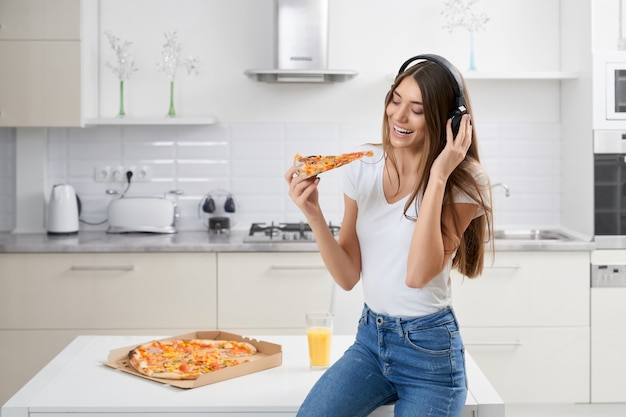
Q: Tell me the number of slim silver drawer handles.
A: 4